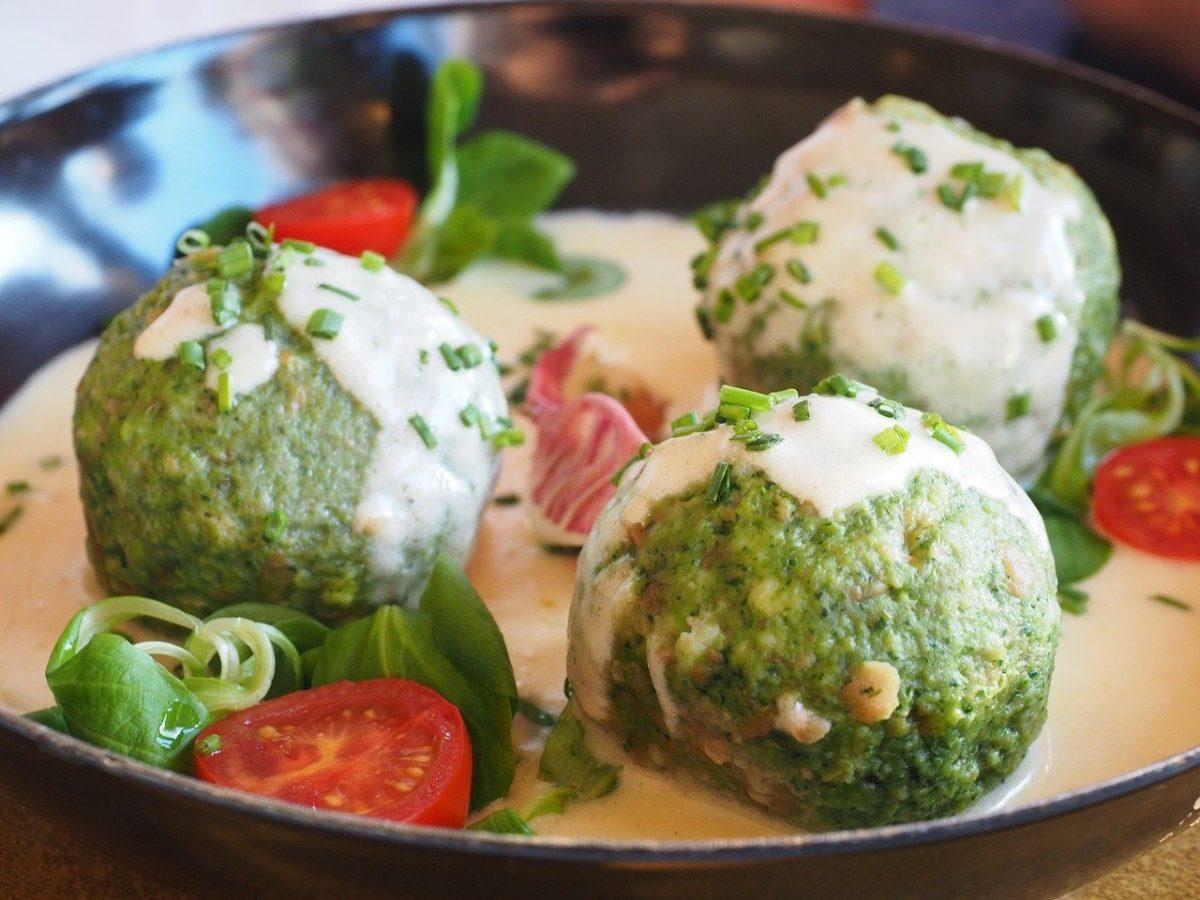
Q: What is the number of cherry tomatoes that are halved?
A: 3